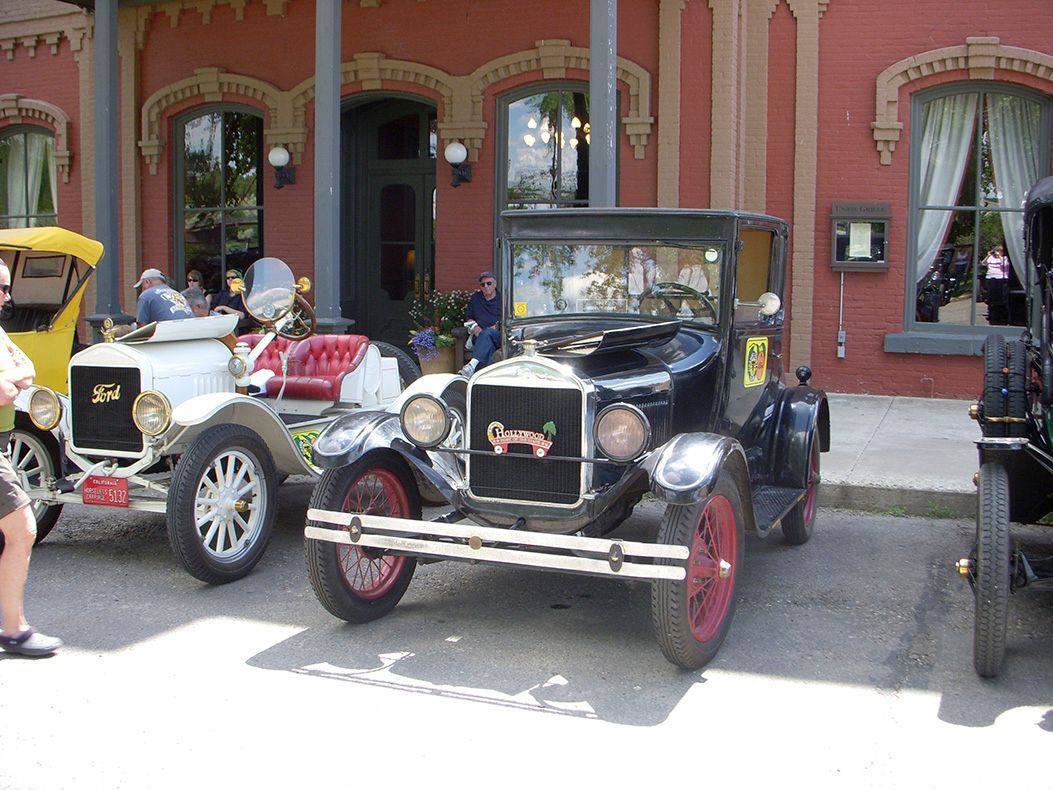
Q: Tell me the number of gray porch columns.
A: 3